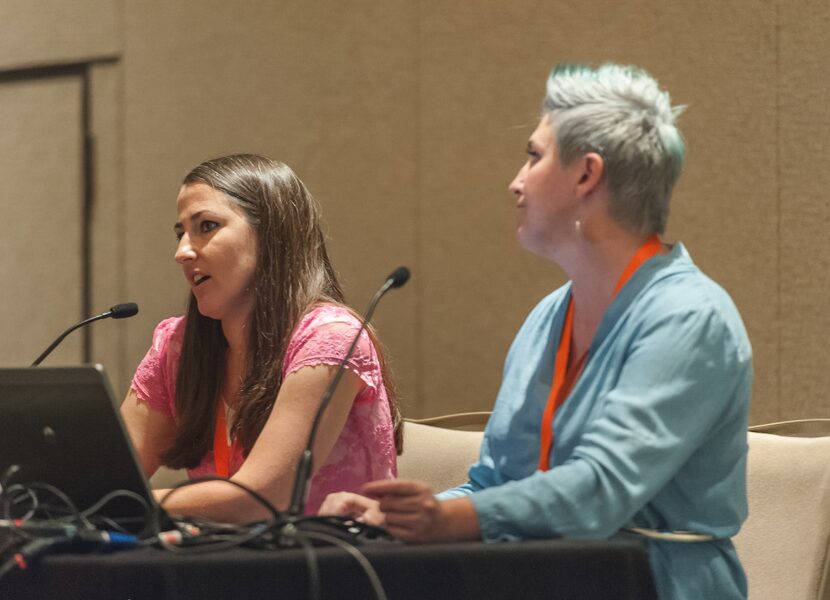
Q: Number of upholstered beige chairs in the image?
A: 2